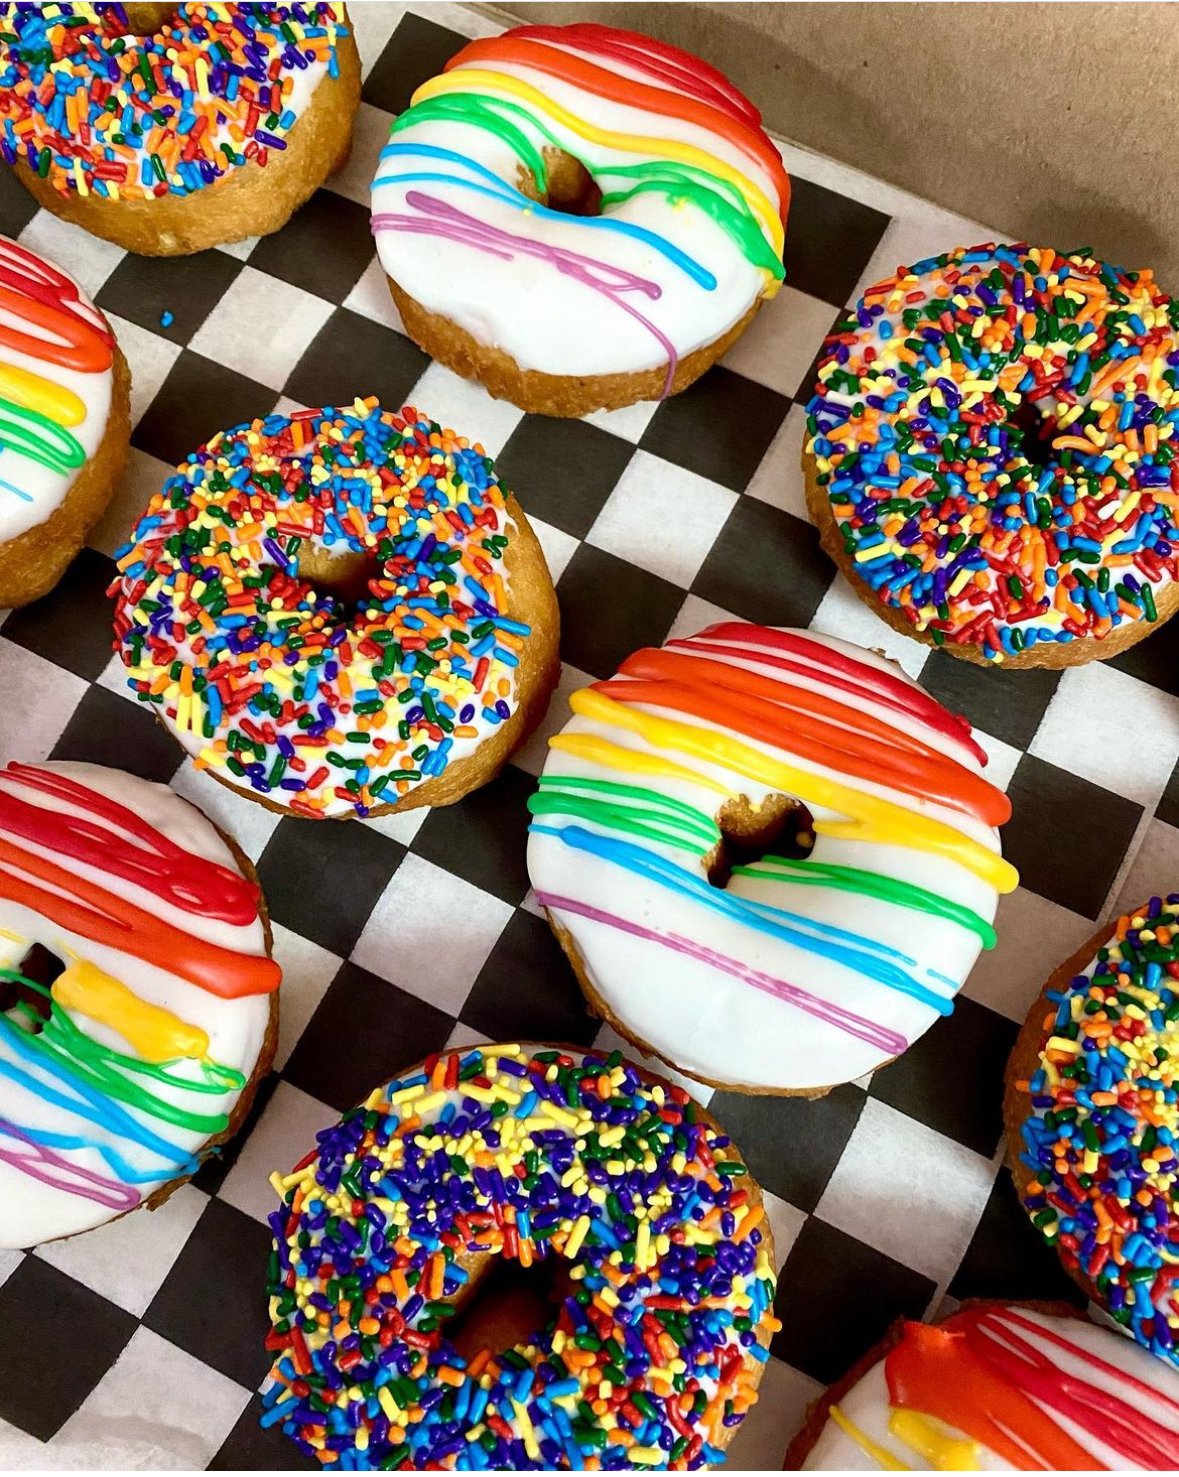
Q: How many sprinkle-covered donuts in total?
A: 5